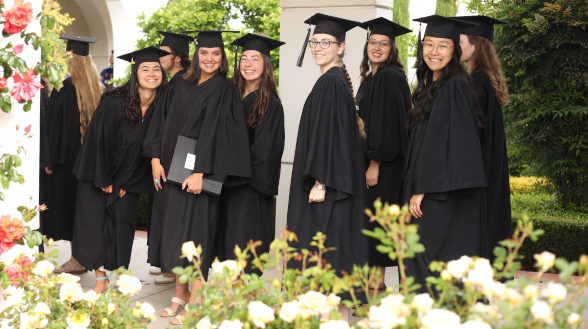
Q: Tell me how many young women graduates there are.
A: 9